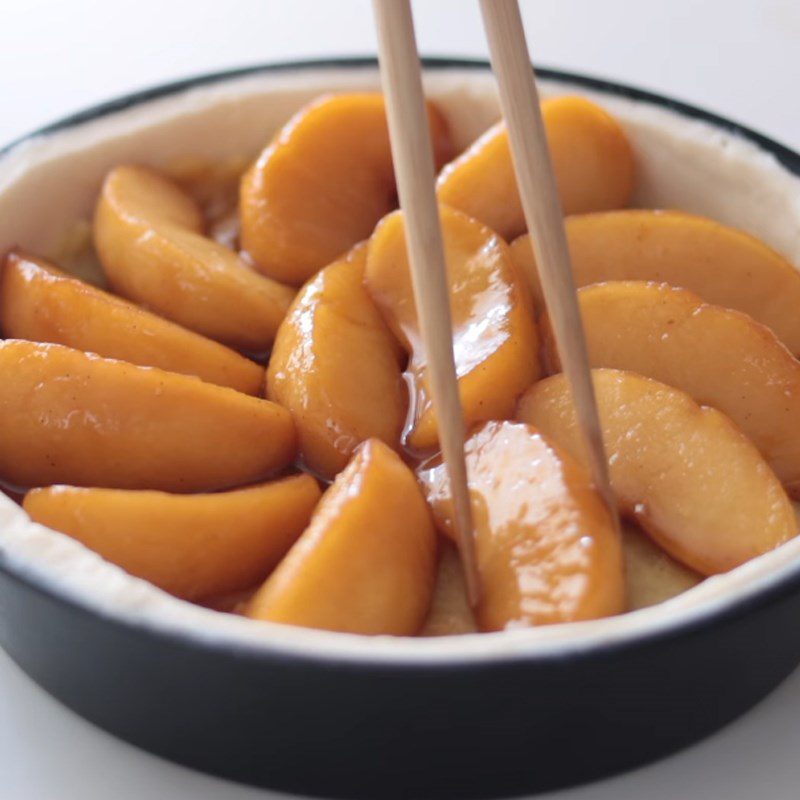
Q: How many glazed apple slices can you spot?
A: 13